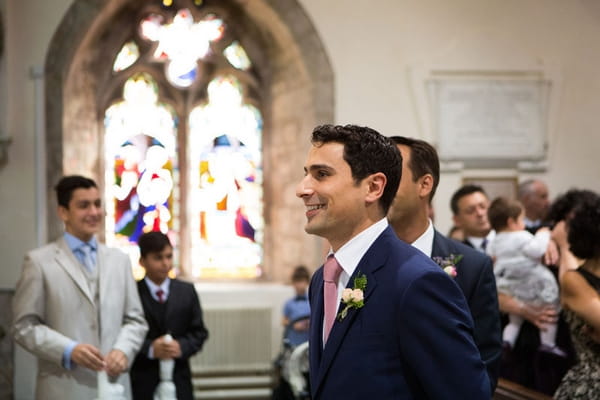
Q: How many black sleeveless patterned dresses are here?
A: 1